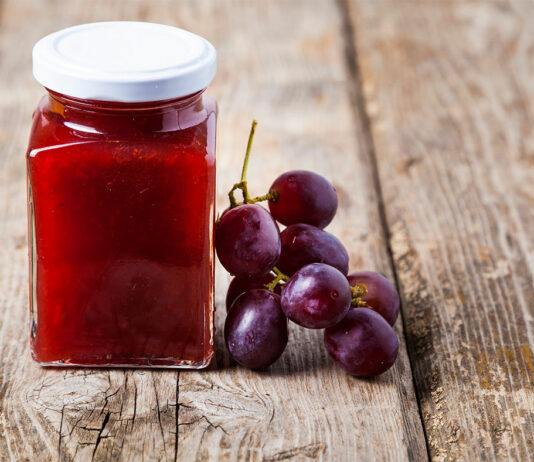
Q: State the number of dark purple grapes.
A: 8